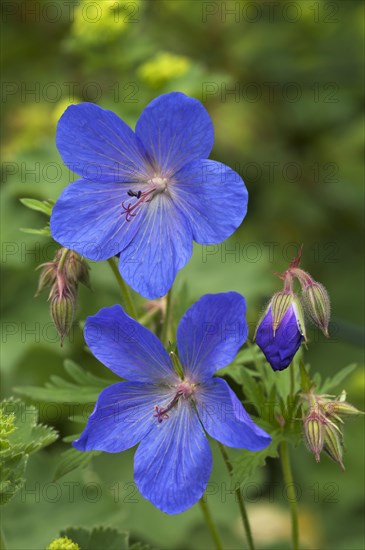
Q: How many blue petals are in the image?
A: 10